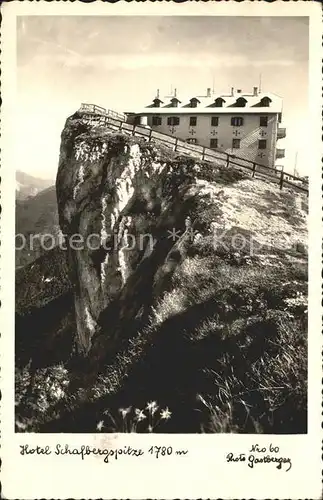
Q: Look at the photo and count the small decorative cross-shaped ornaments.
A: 6